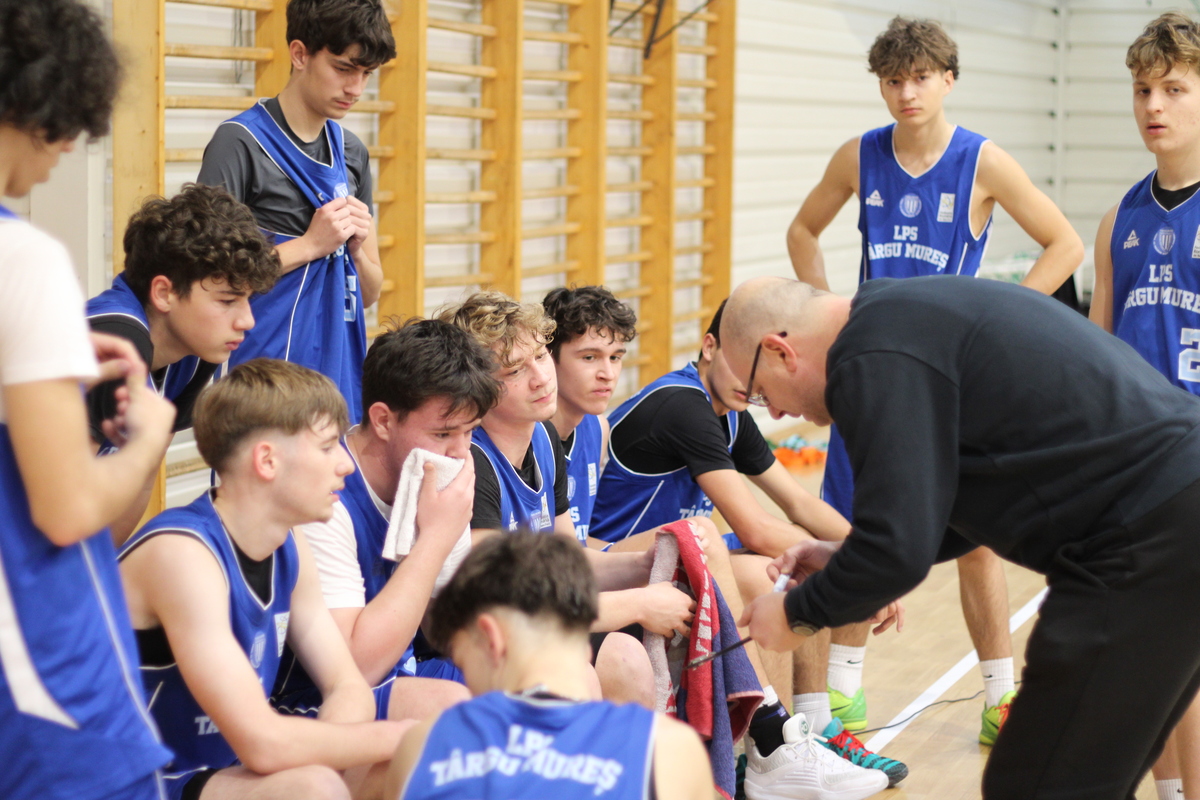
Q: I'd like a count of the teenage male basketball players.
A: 11